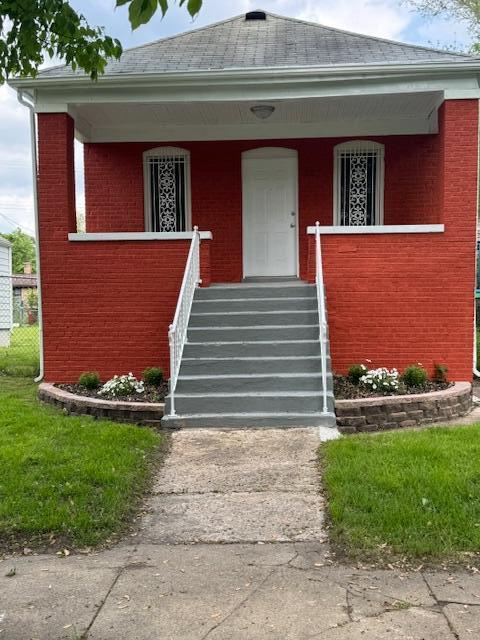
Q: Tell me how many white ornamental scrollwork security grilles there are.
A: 2